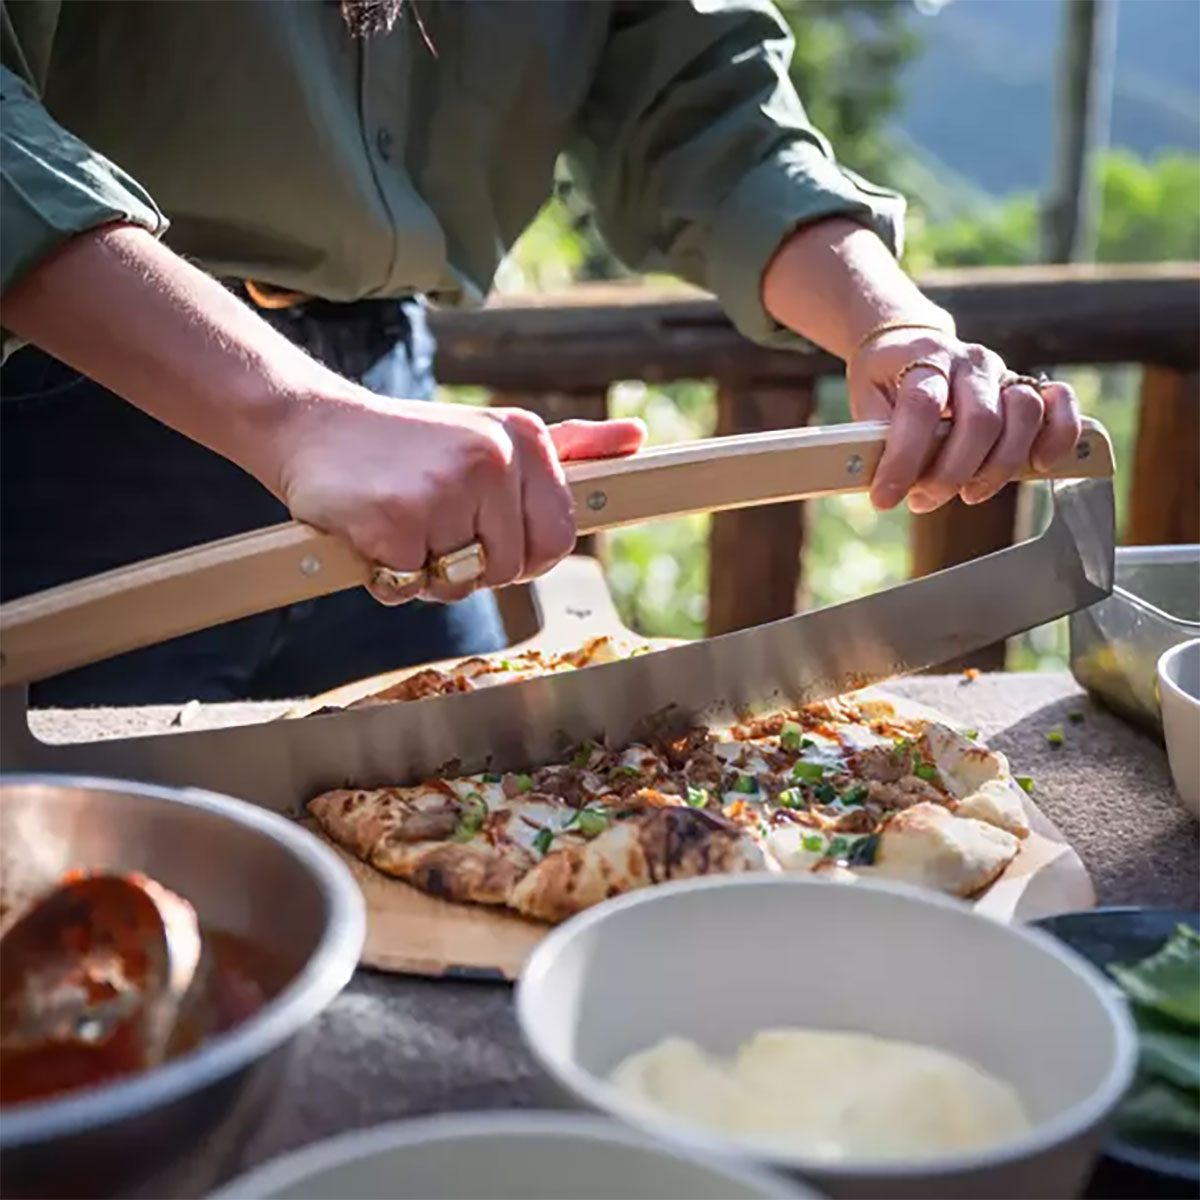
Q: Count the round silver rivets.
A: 4